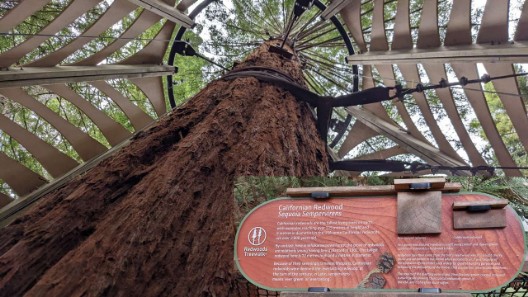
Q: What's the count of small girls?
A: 0